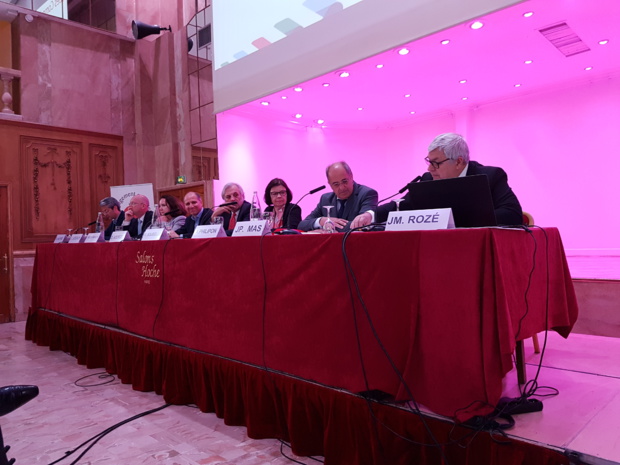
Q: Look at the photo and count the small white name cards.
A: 8